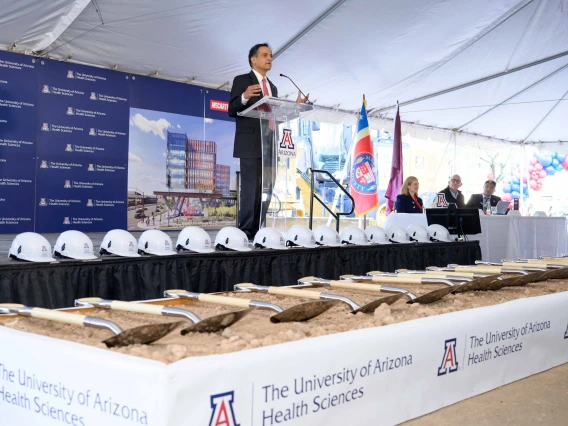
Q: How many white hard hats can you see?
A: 14